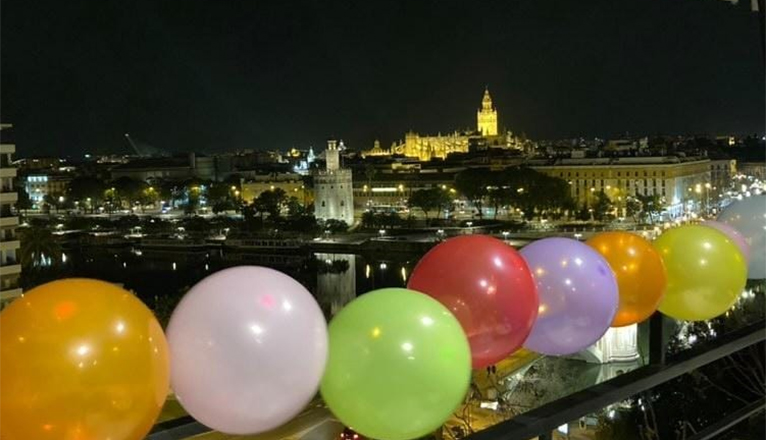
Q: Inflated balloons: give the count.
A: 9